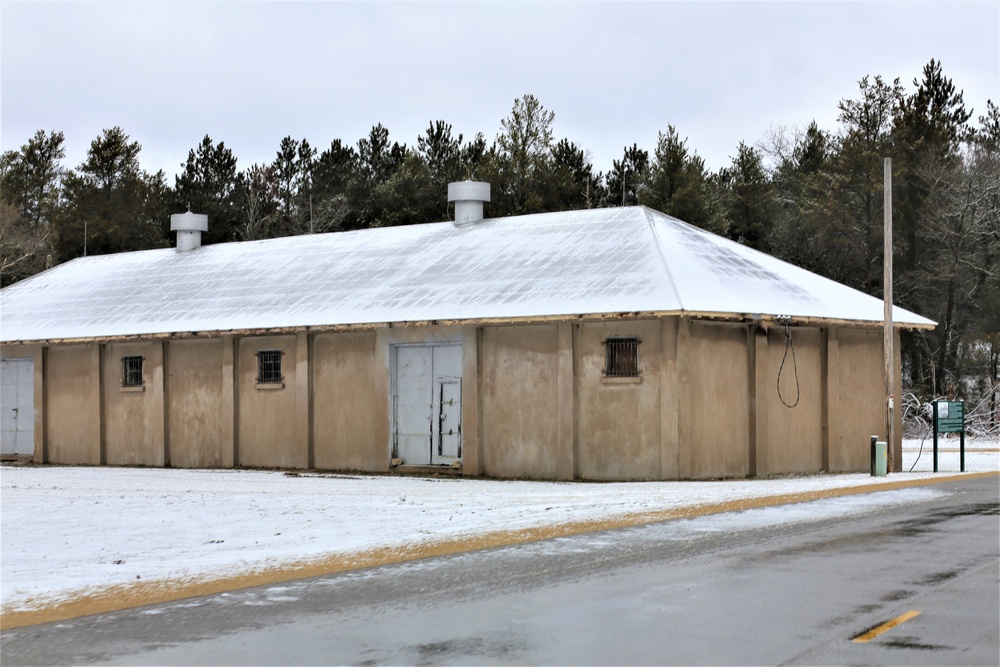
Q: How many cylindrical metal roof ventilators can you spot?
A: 2